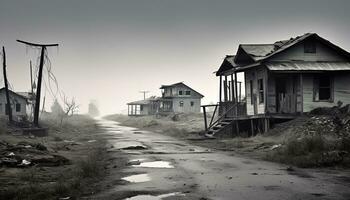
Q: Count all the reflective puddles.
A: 3